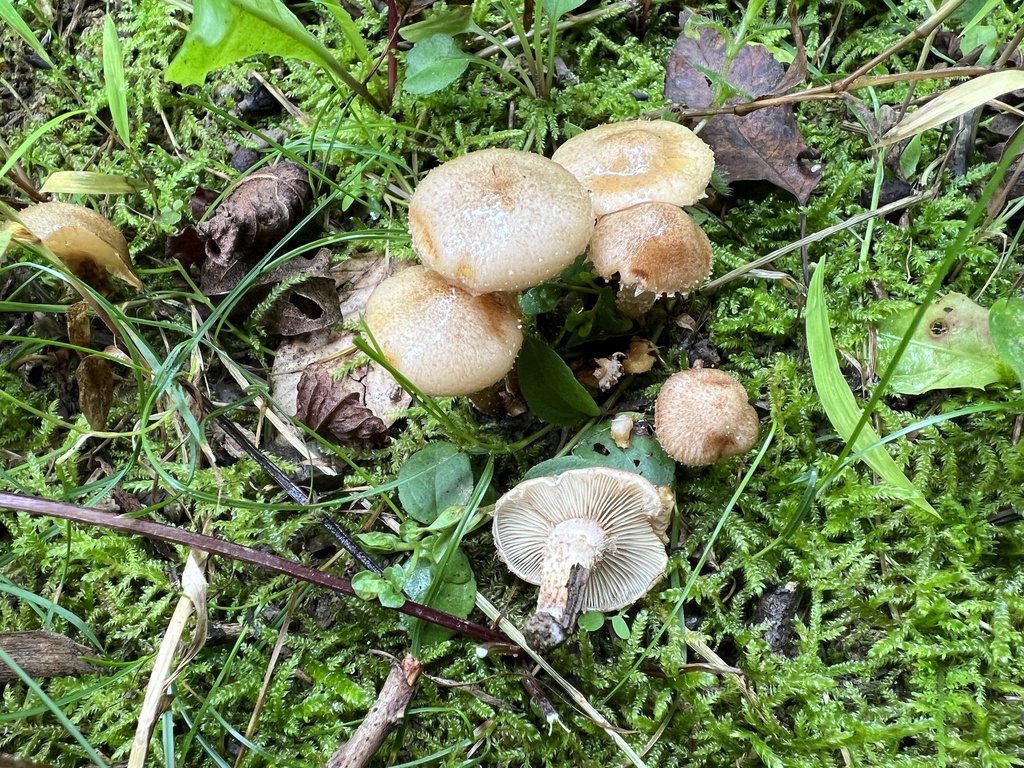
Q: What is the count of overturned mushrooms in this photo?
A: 1